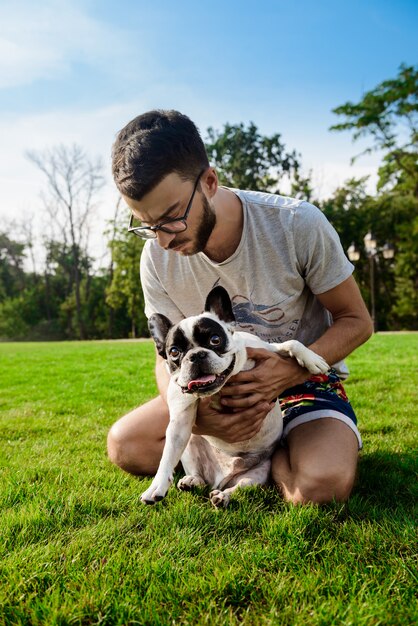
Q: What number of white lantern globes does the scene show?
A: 3